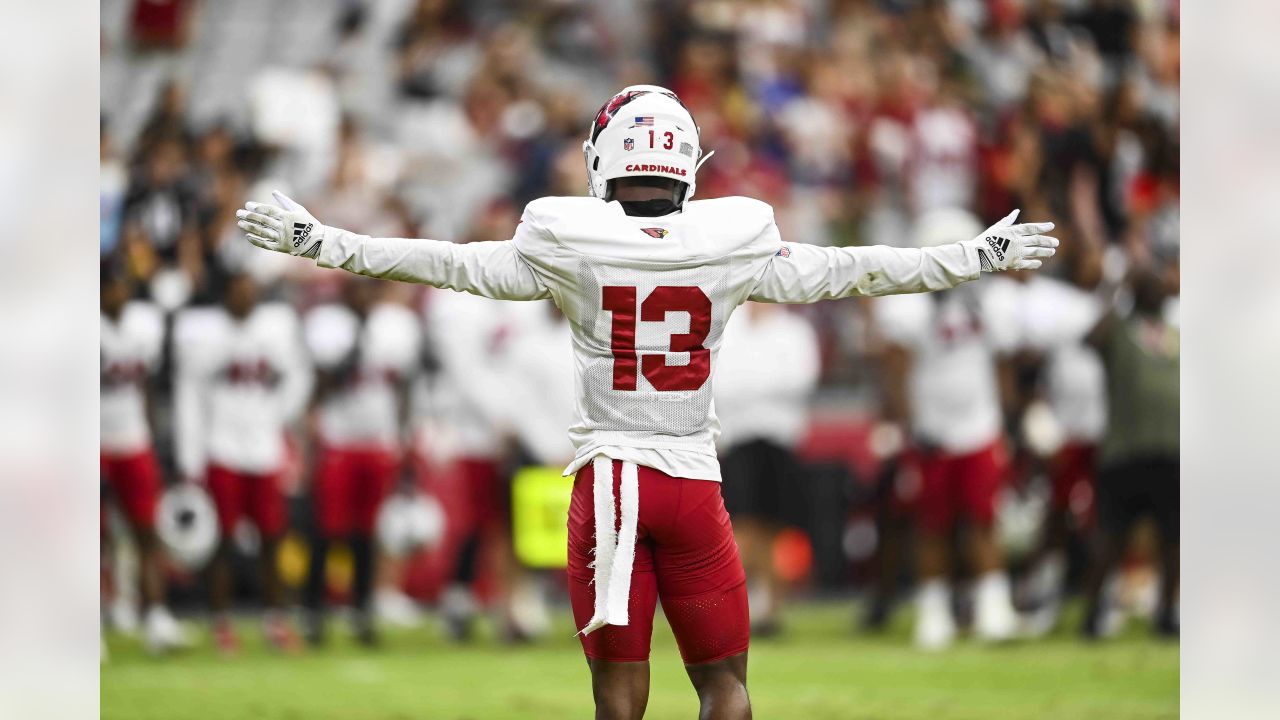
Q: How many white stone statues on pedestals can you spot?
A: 0